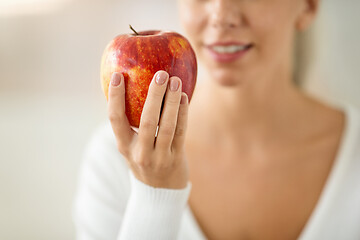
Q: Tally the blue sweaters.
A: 0